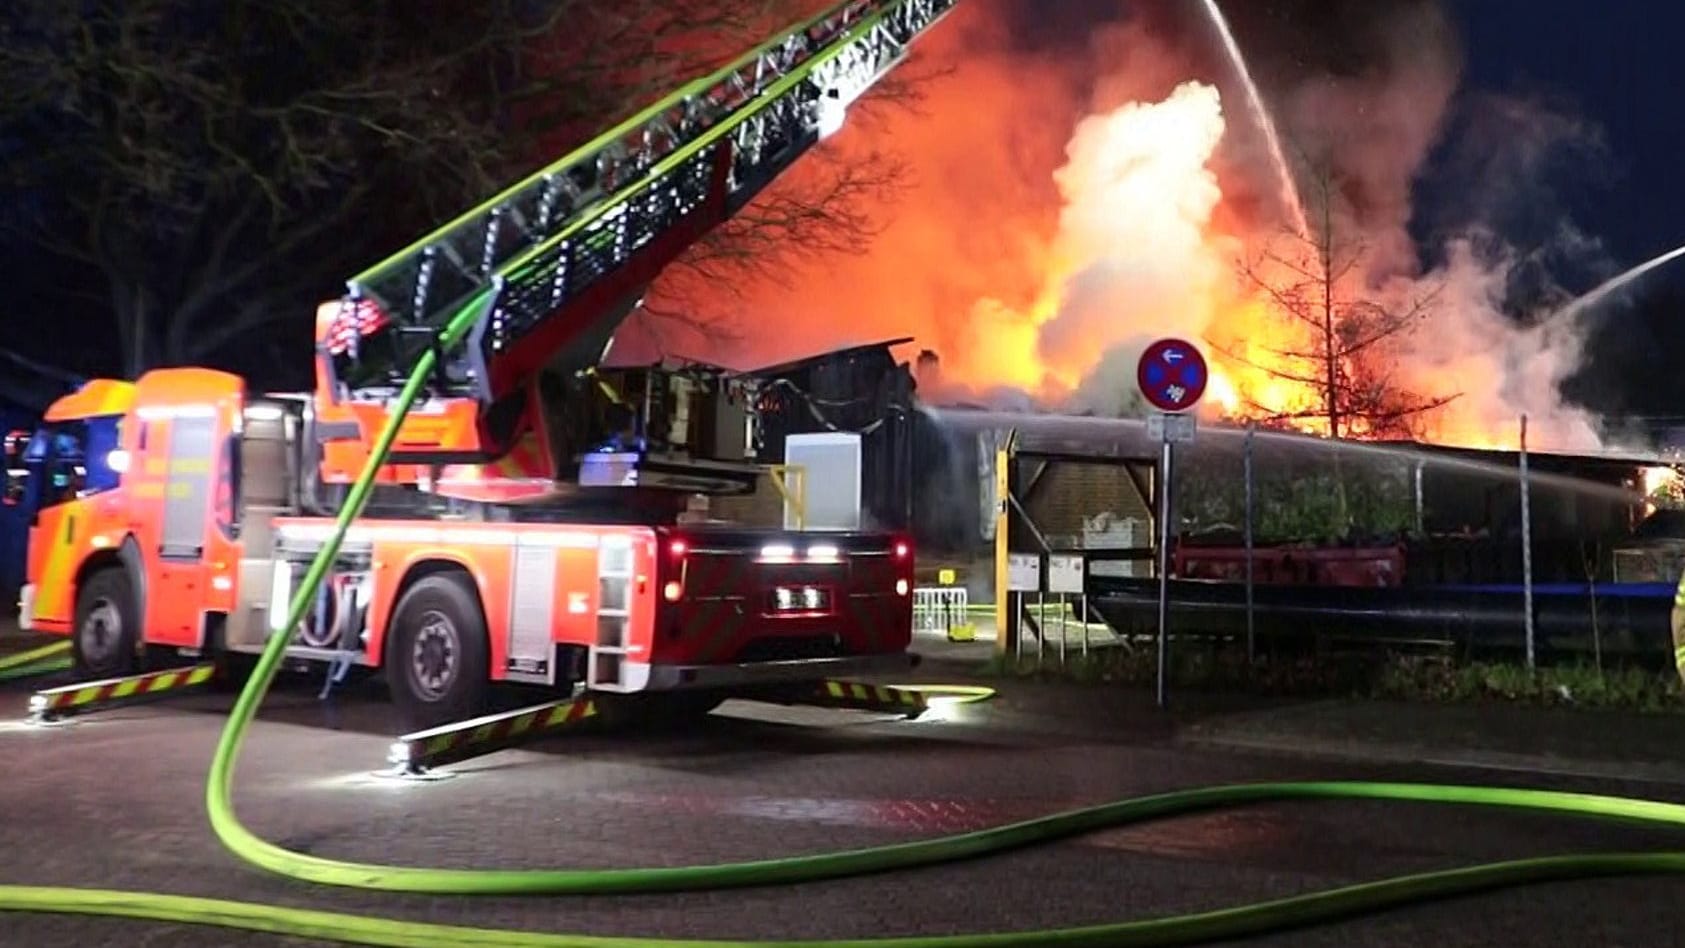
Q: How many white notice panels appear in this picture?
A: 2